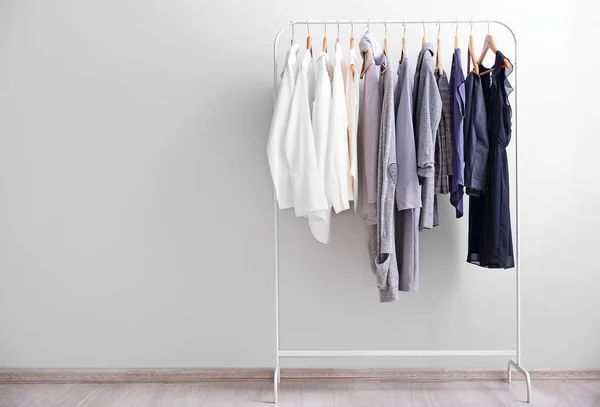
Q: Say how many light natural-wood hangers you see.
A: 13